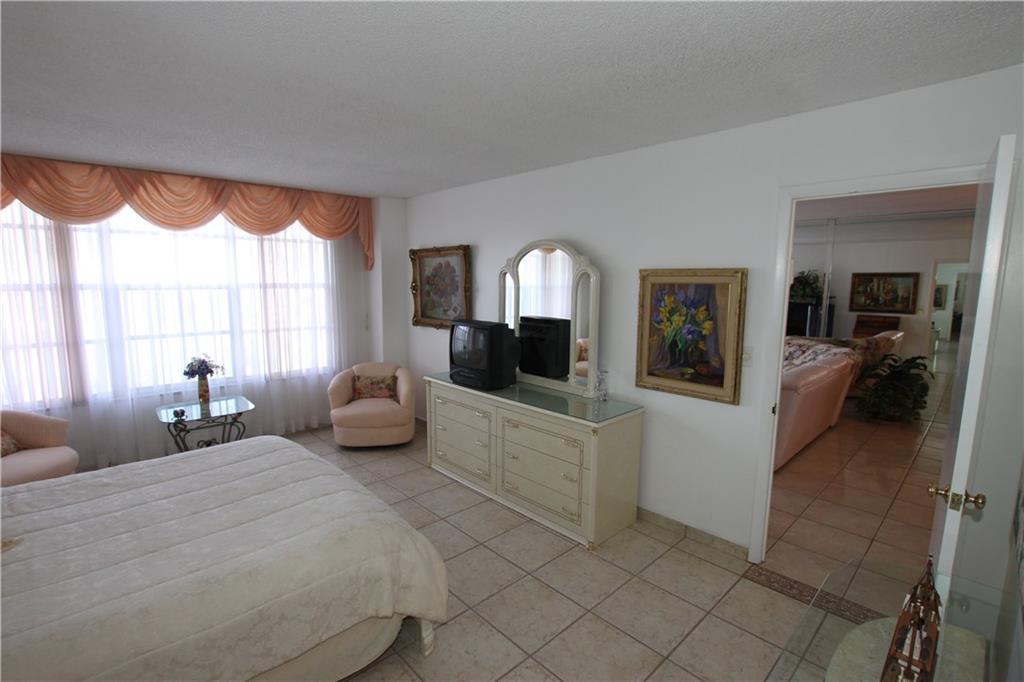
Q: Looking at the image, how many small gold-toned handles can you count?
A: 12